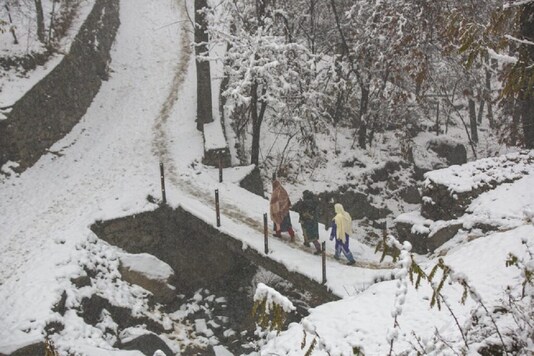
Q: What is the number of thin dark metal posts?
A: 5